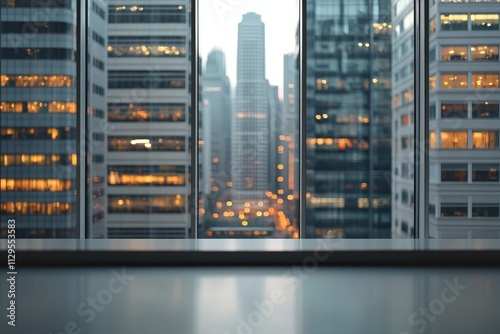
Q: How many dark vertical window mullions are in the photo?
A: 4